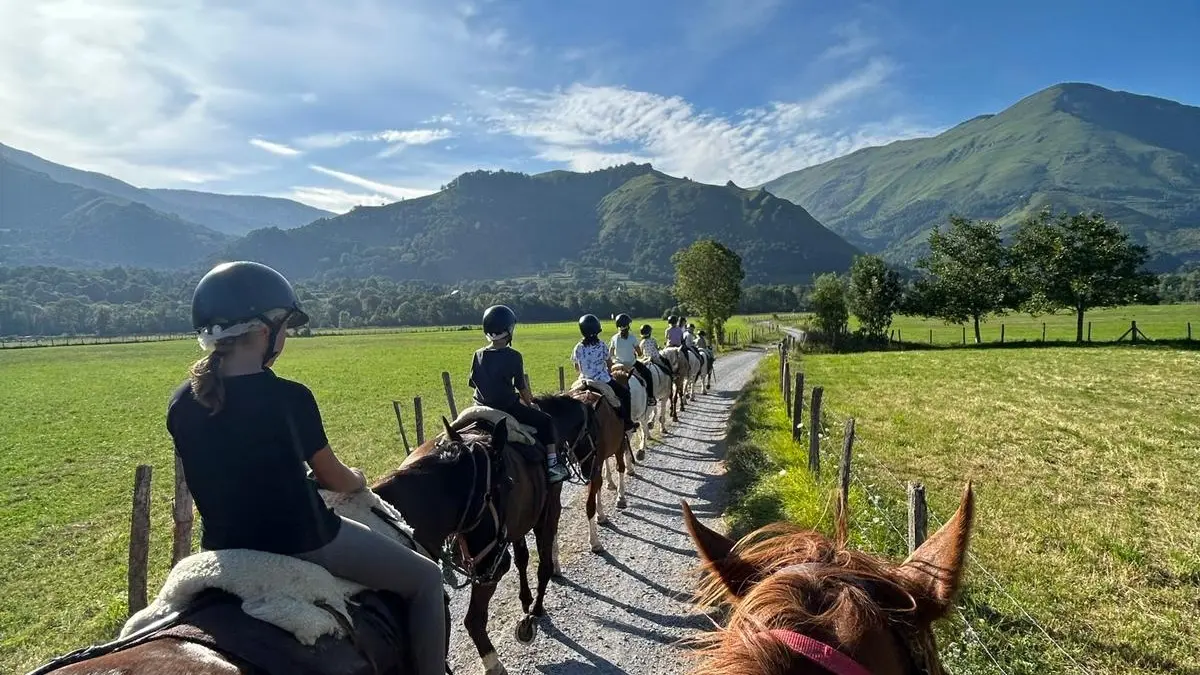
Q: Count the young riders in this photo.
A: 9